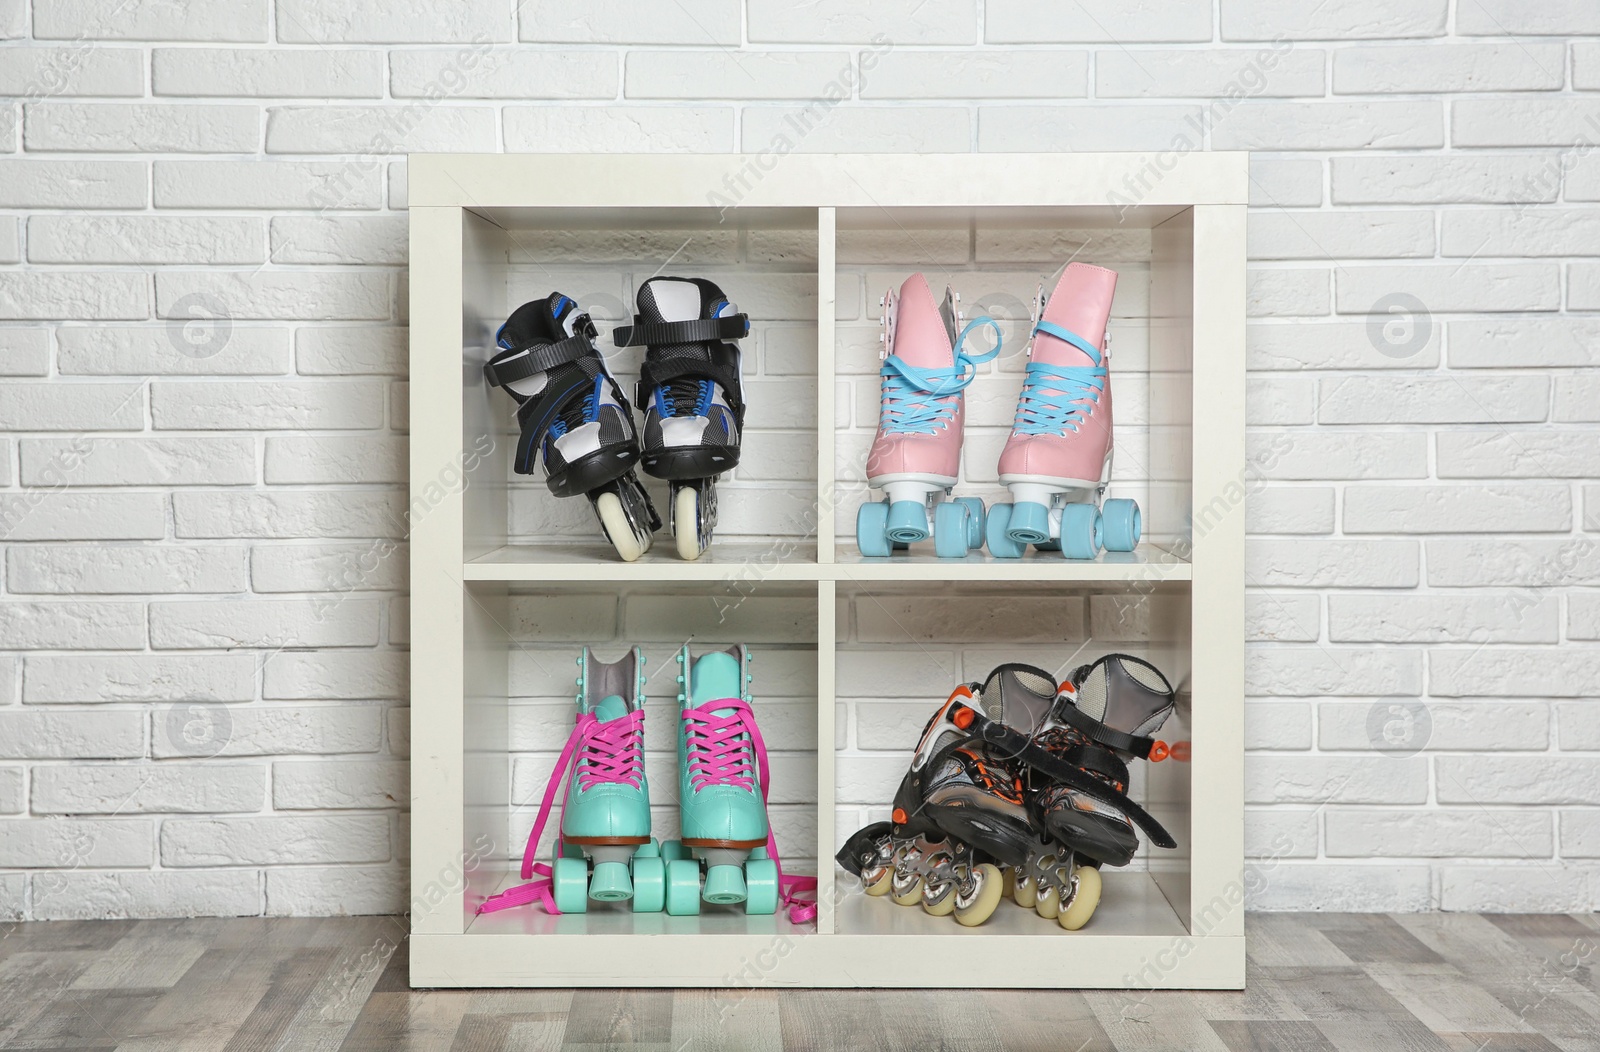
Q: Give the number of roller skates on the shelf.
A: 8